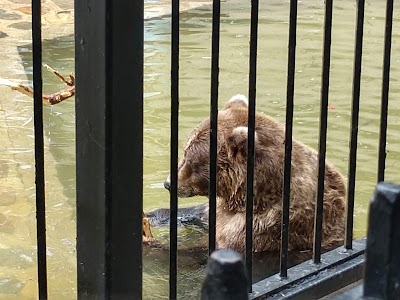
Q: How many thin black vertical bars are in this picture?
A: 8